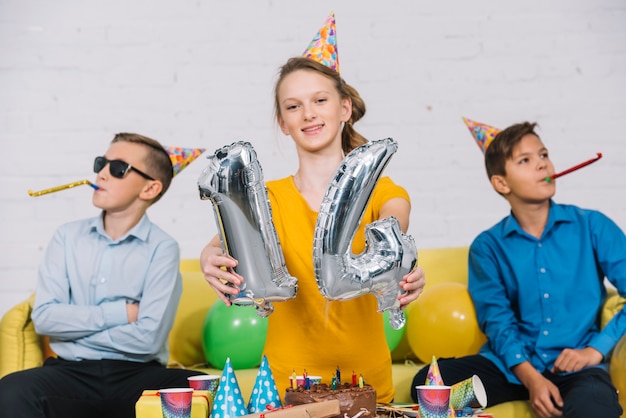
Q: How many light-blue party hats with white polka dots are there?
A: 2